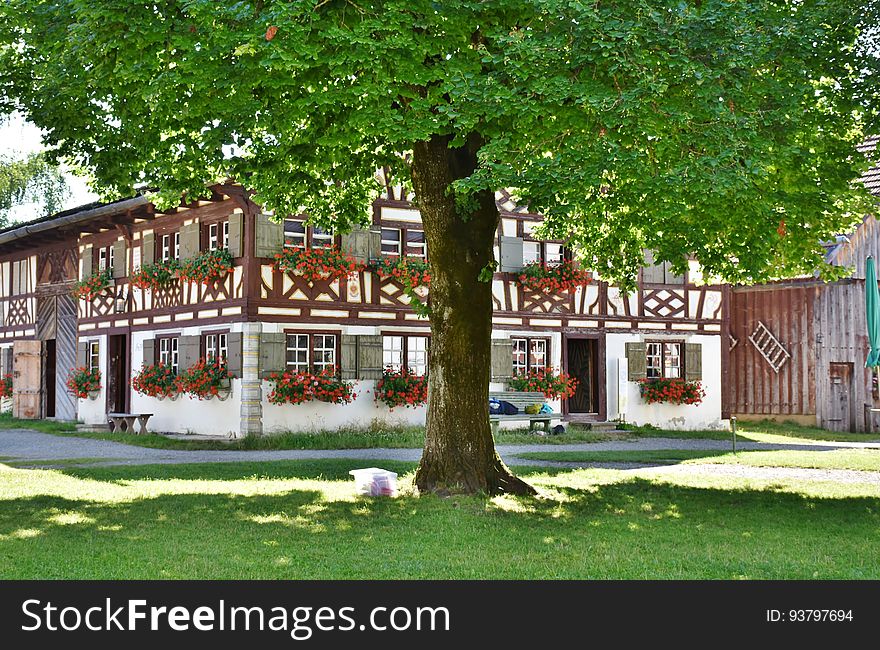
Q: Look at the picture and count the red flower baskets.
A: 14